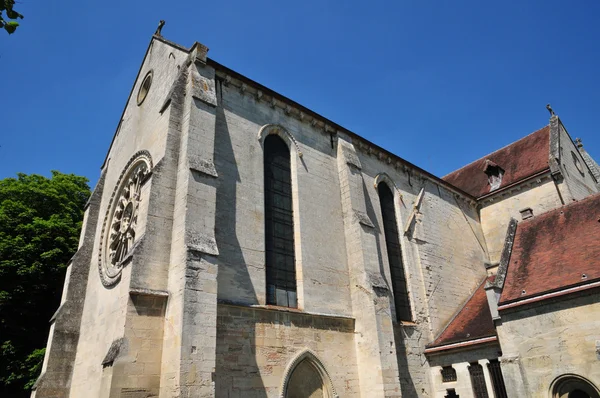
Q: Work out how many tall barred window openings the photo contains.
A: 2